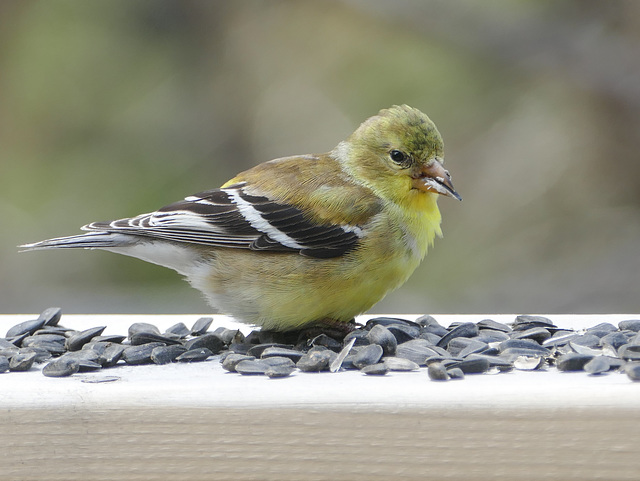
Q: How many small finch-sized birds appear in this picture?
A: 1